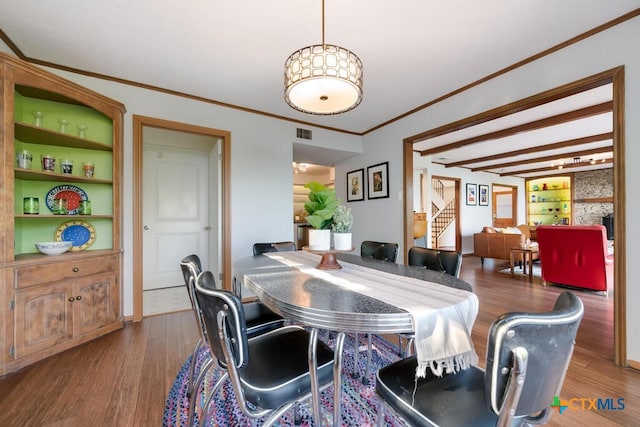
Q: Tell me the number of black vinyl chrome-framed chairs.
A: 6